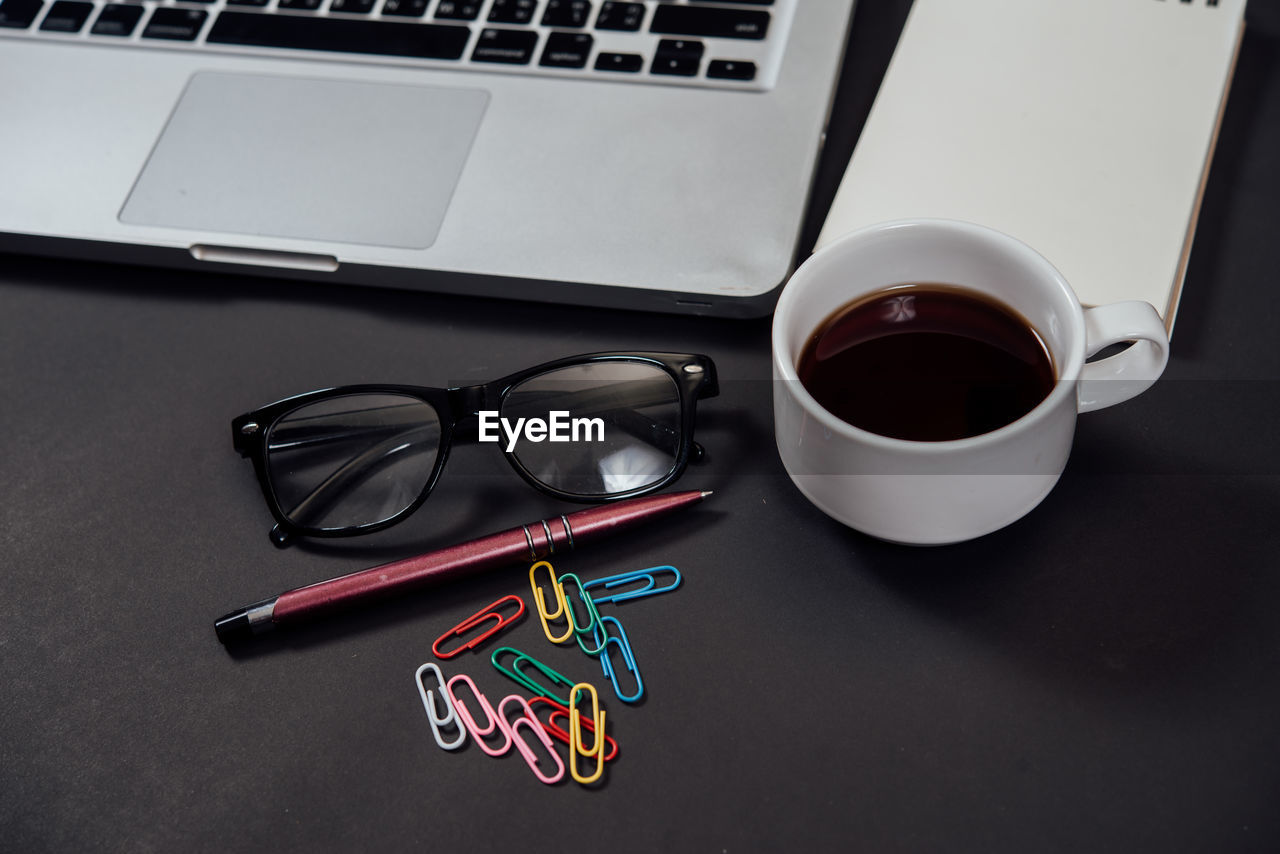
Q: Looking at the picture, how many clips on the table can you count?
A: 11